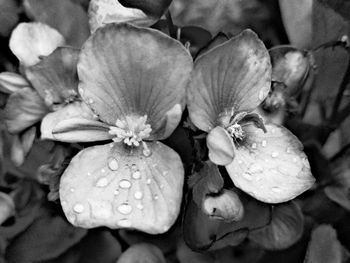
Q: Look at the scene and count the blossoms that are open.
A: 2